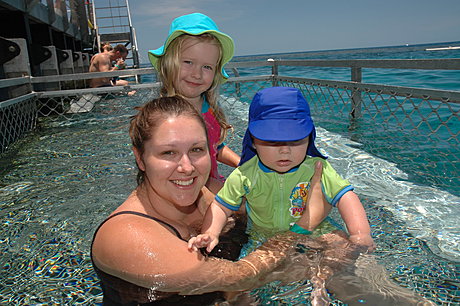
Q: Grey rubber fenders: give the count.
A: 5